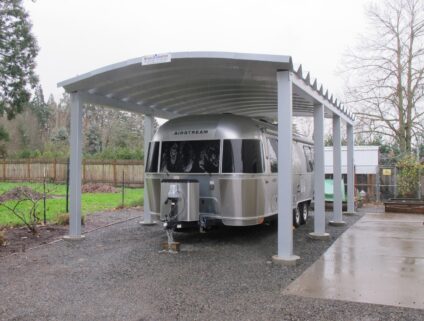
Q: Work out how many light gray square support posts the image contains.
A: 6